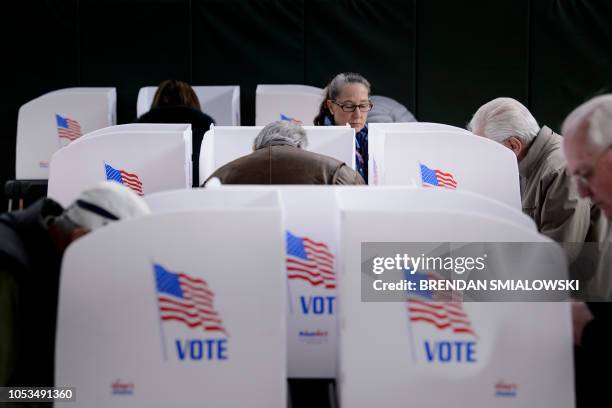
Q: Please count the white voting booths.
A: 9